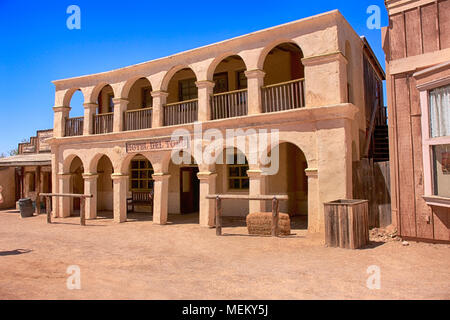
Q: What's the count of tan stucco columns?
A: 14